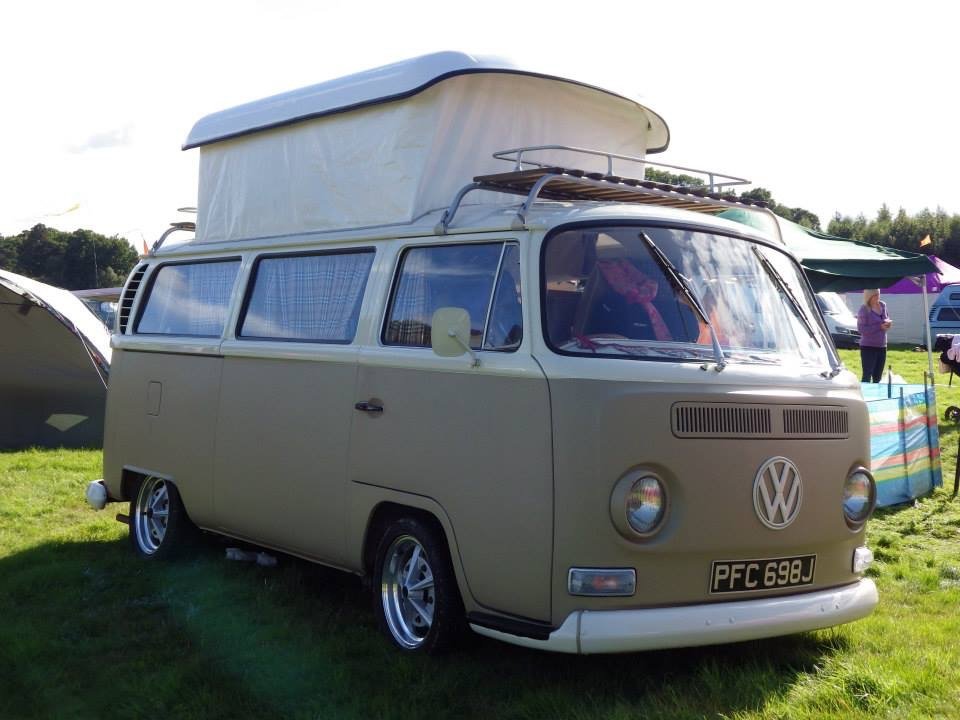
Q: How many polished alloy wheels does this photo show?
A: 2